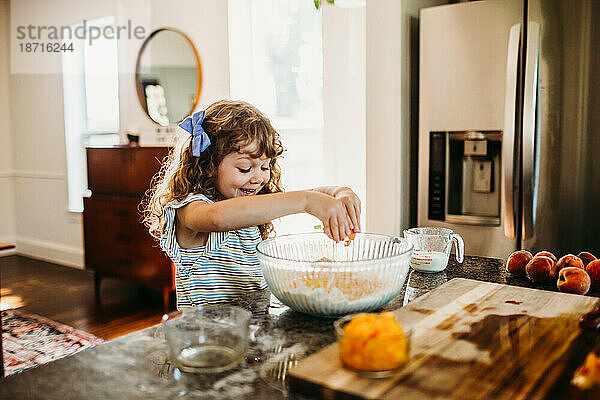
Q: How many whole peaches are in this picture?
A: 7